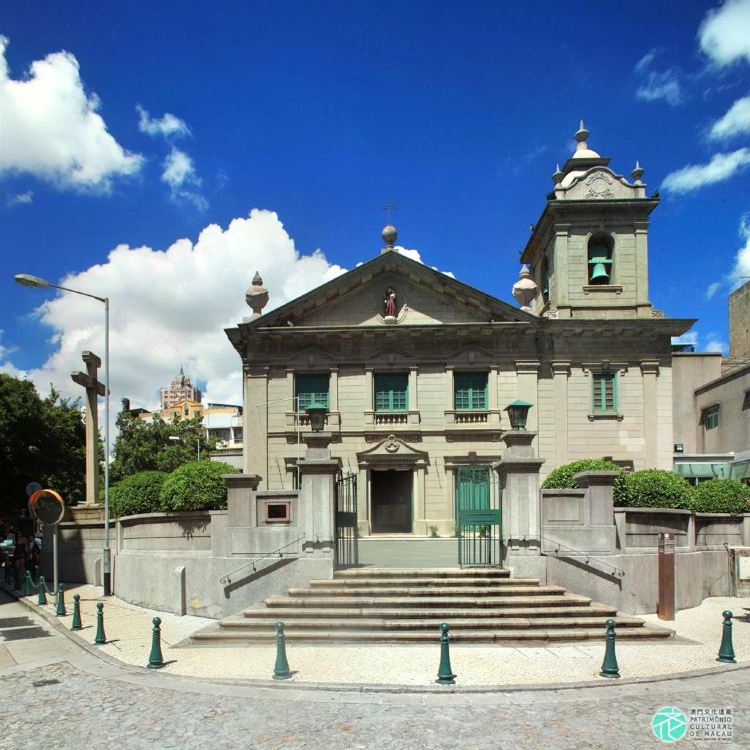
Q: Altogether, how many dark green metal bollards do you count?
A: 10